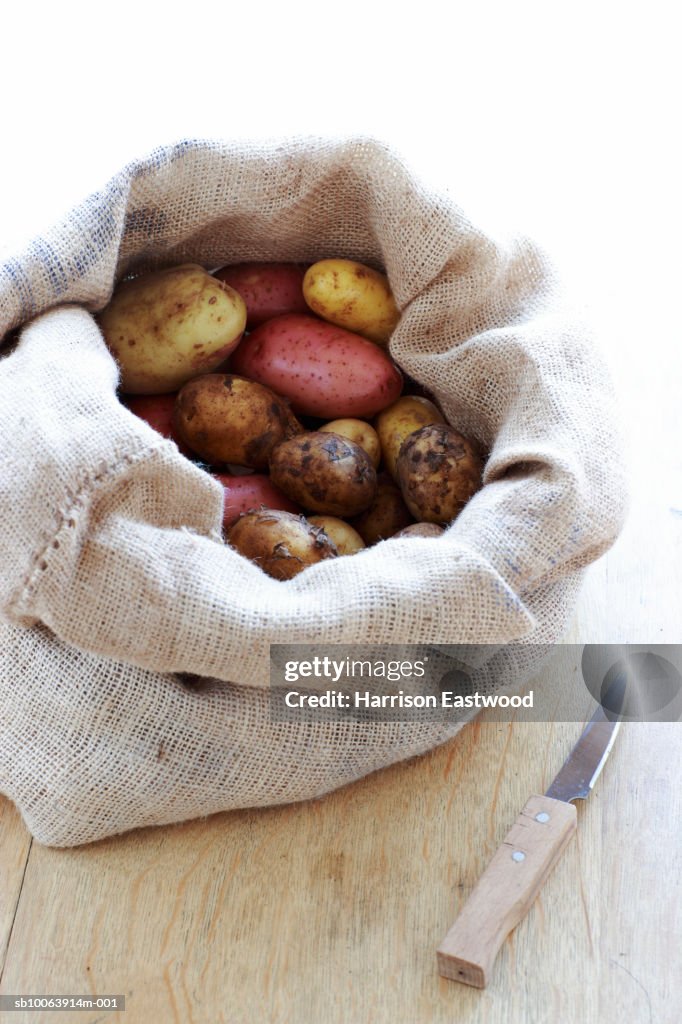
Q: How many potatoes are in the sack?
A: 15